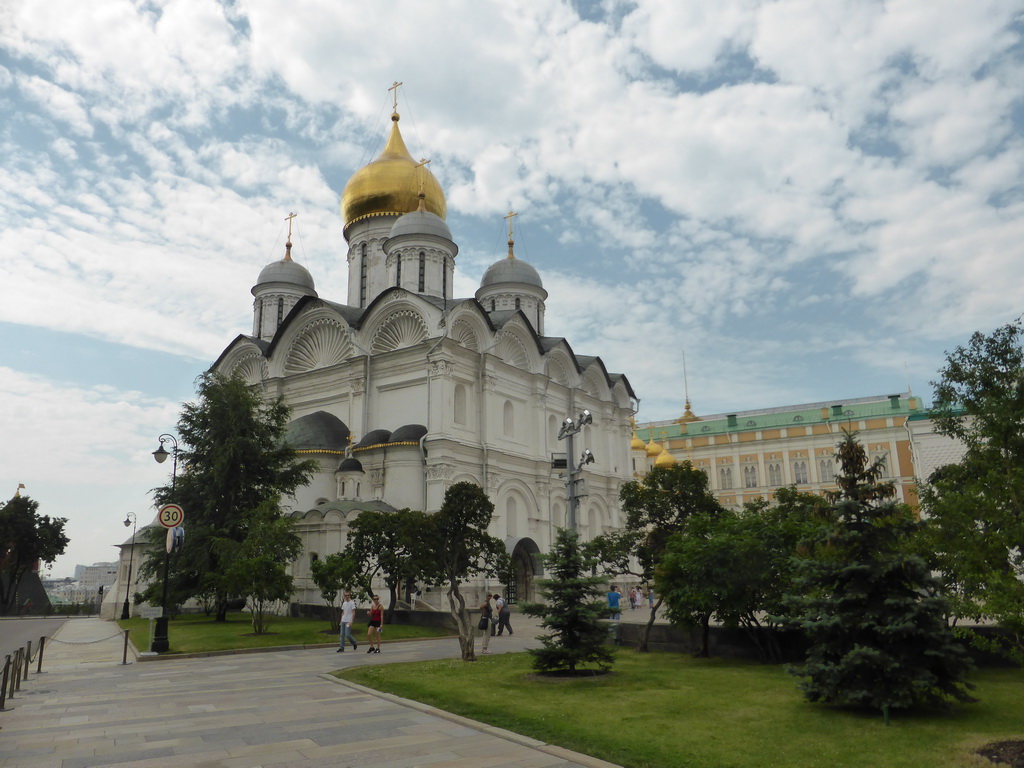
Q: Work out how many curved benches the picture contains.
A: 0